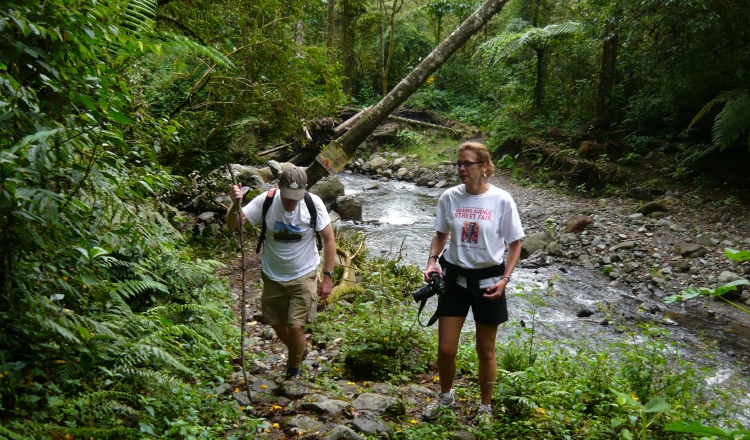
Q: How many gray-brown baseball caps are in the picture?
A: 1